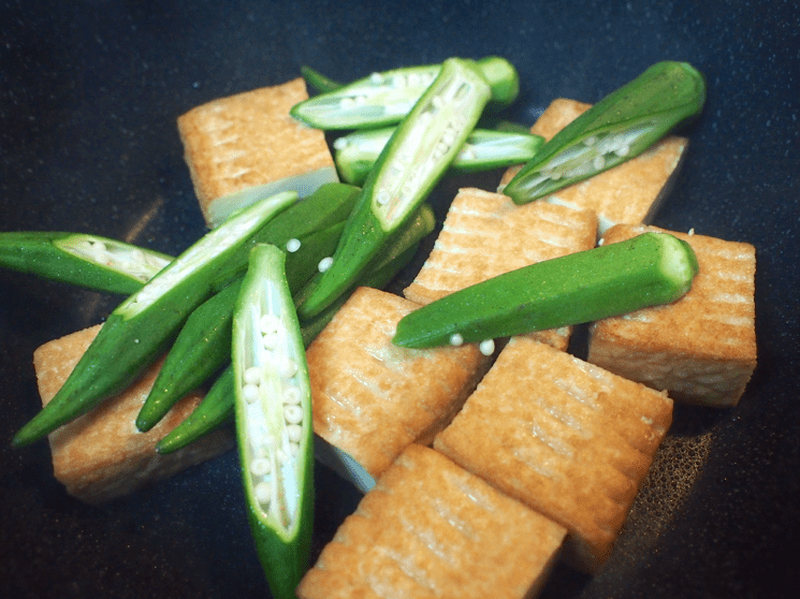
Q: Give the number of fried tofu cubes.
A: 8